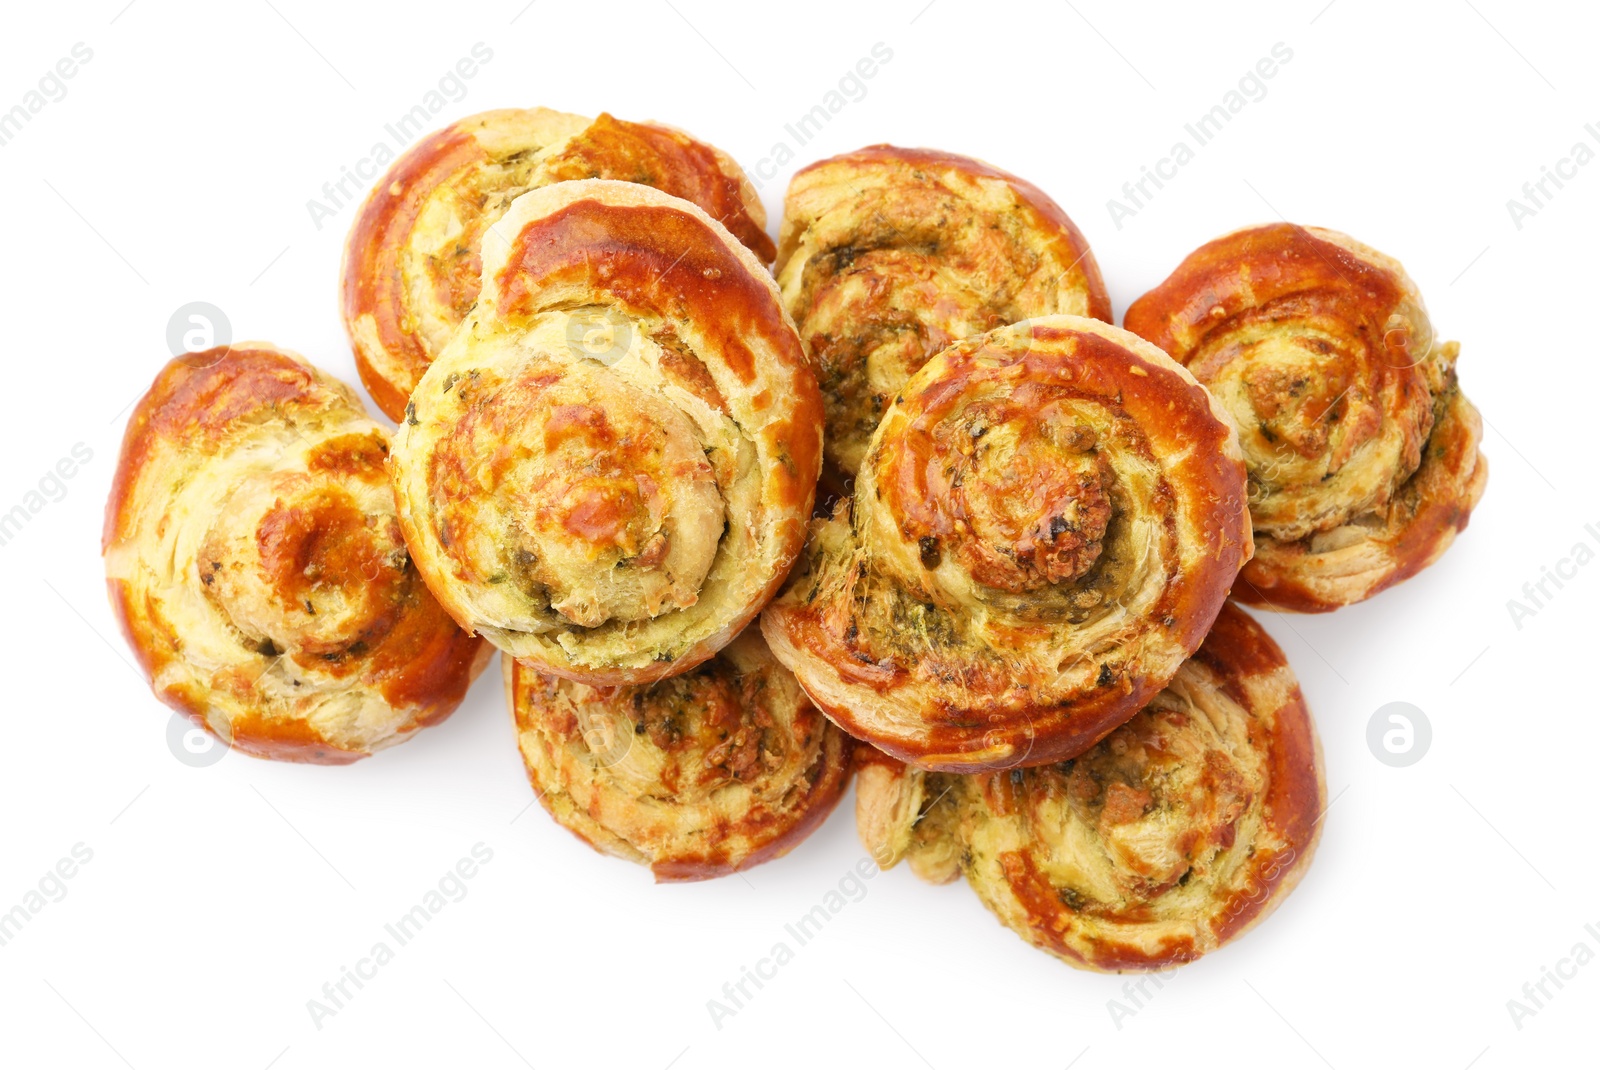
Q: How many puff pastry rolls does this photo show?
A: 8